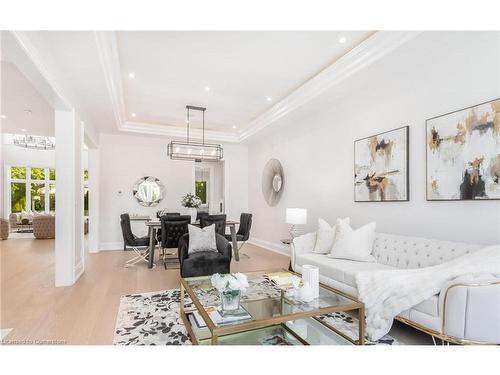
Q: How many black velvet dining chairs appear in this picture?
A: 6